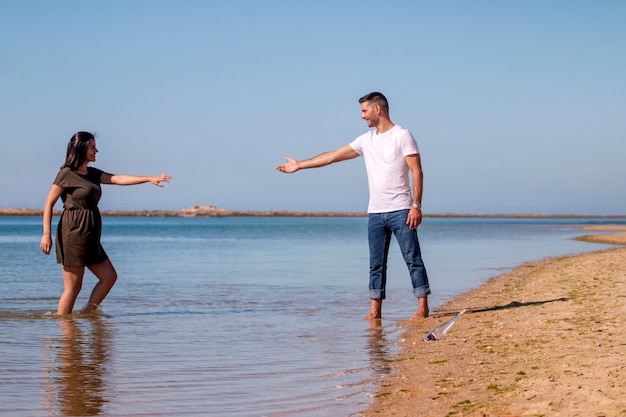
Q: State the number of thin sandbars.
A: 2